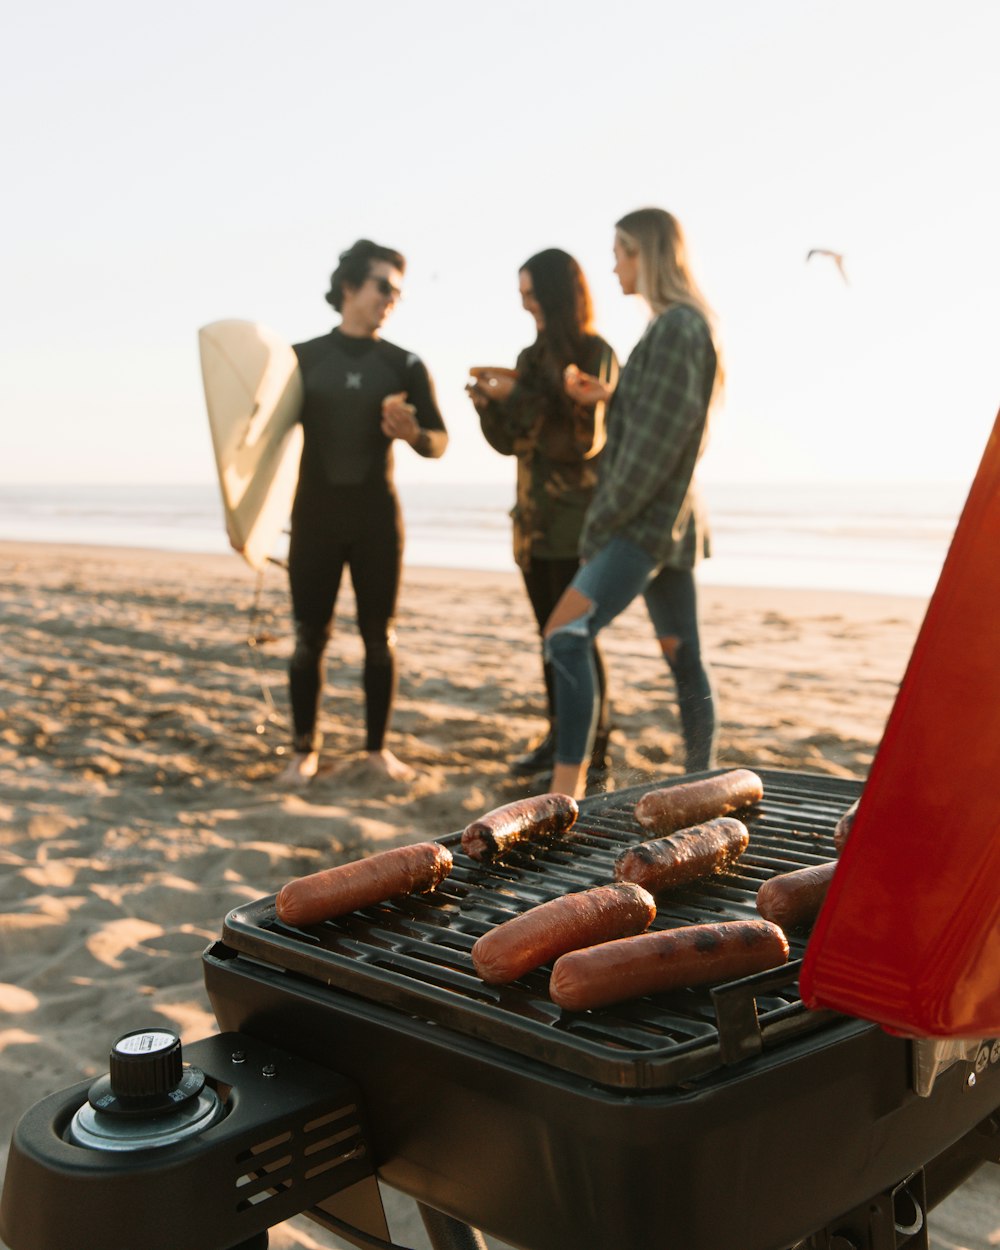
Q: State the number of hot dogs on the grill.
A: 8